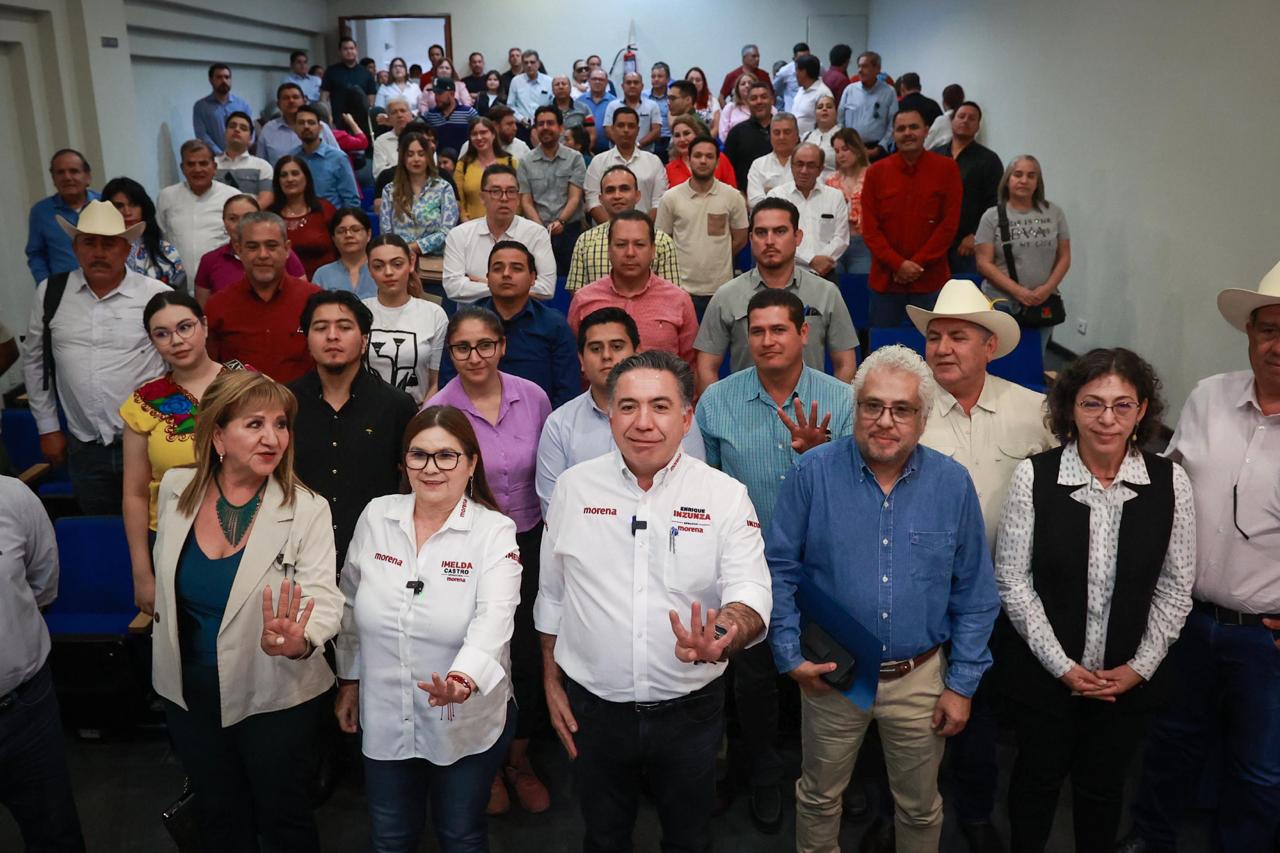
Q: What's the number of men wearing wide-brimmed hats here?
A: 3